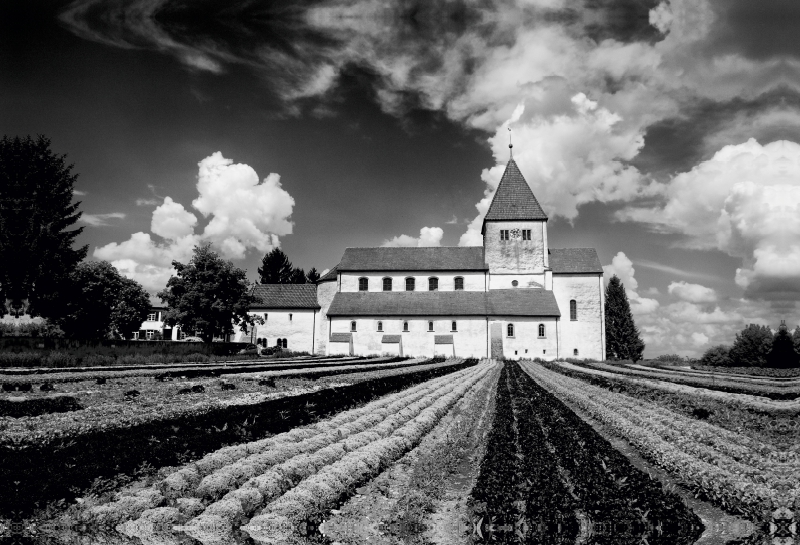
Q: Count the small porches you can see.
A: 3